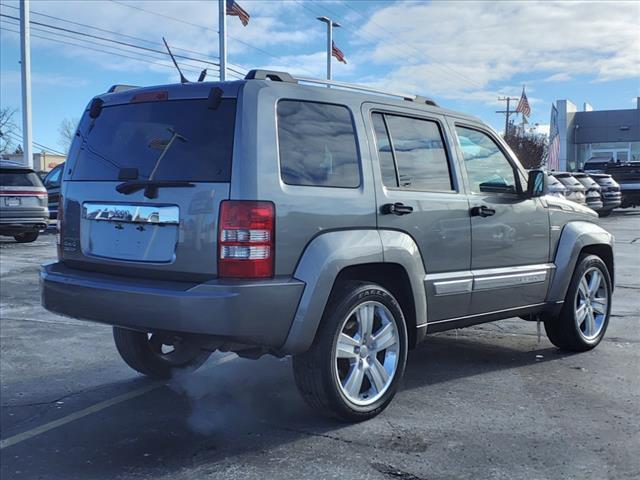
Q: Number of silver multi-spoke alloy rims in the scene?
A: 2